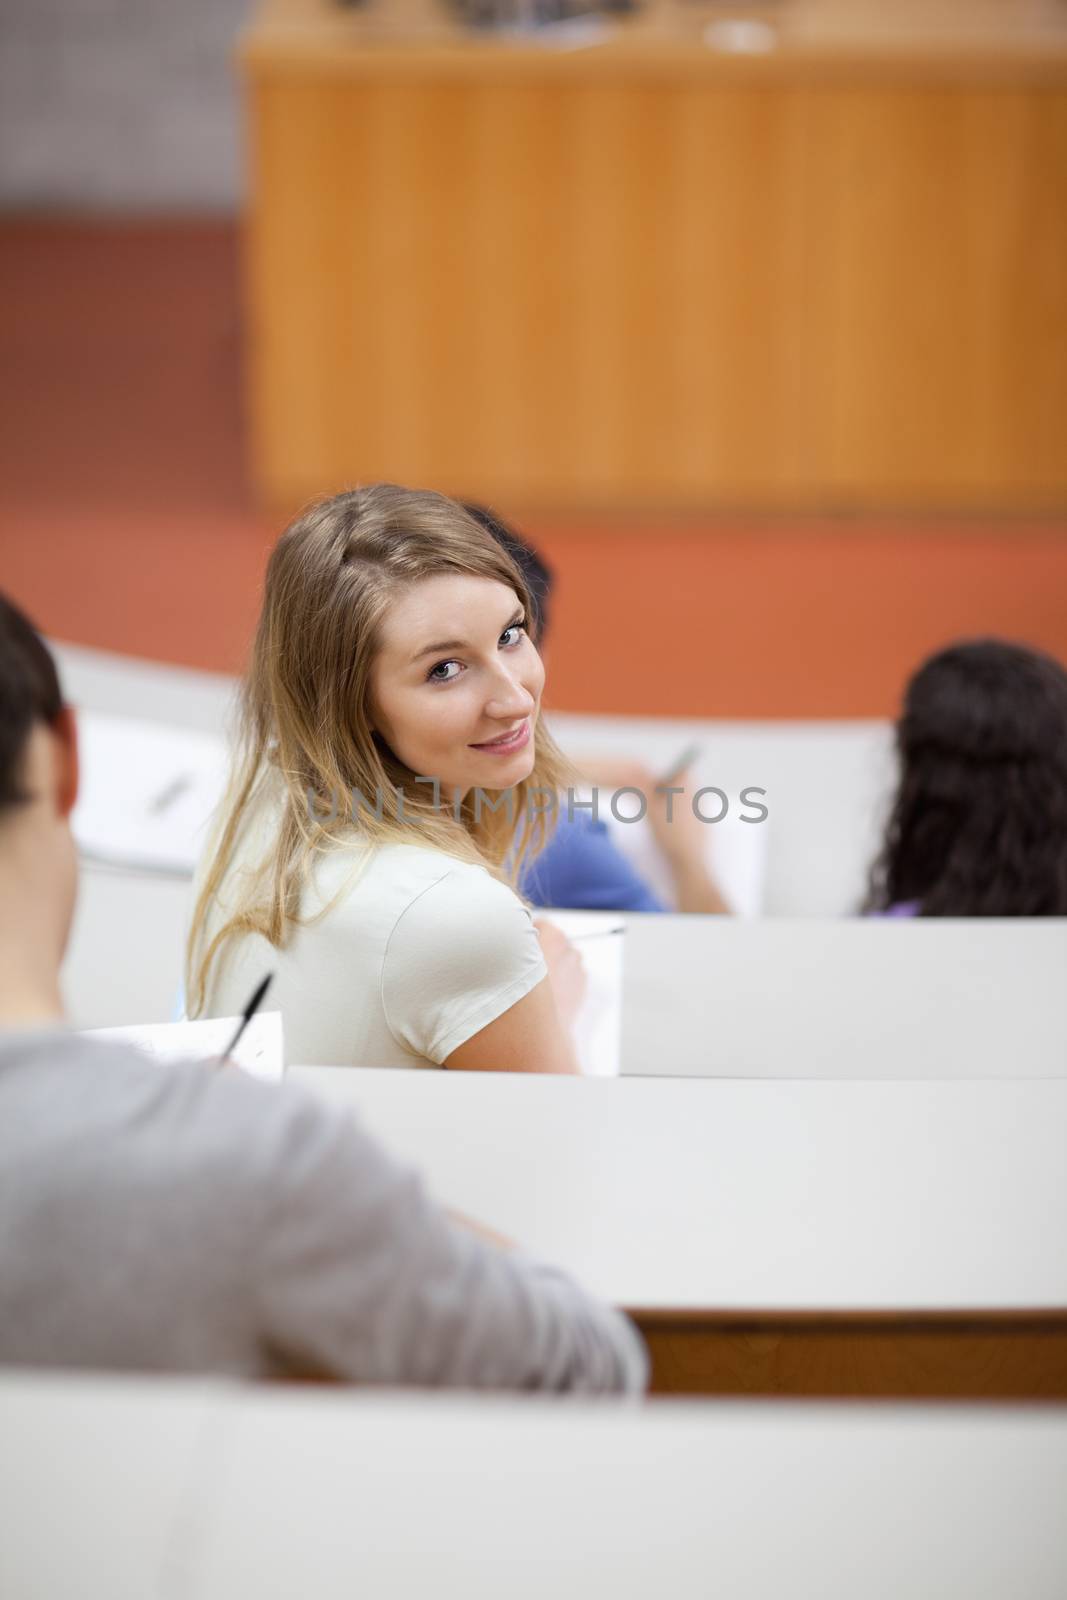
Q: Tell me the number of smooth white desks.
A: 4